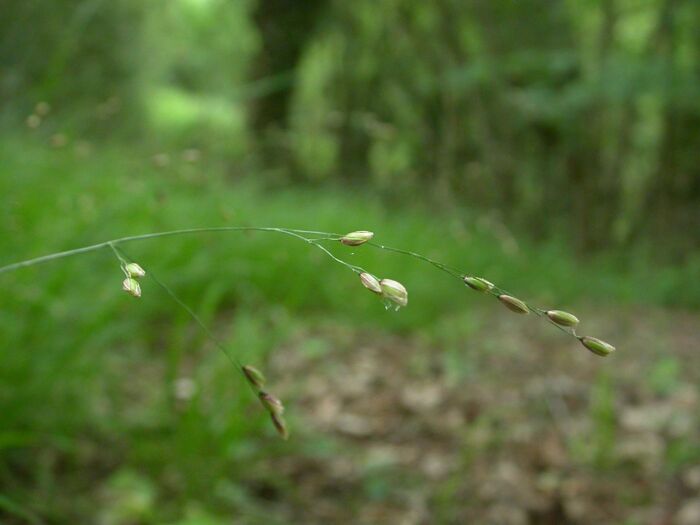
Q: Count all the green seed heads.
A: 12